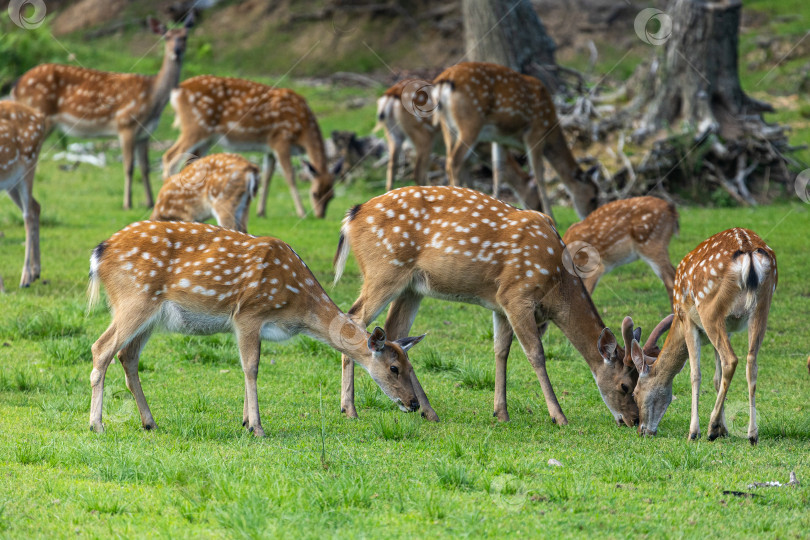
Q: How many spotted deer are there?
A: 10